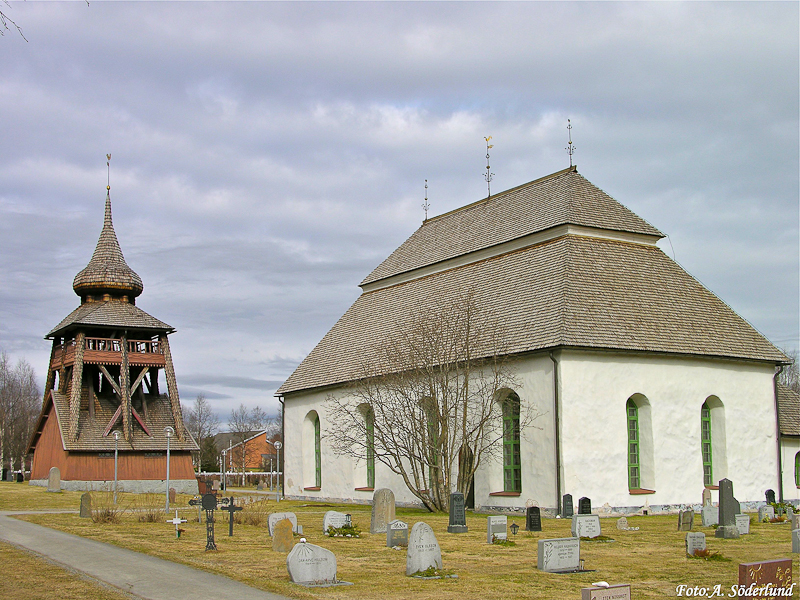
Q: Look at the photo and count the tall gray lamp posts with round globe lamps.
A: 4